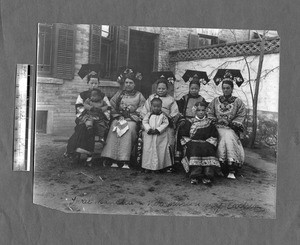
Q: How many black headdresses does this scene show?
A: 5